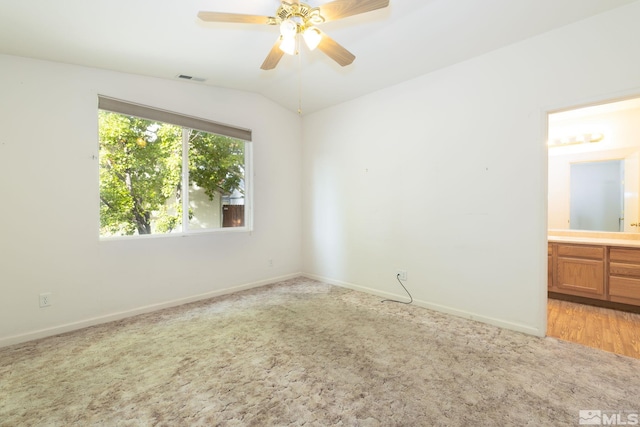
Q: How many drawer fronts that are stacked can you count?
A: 3